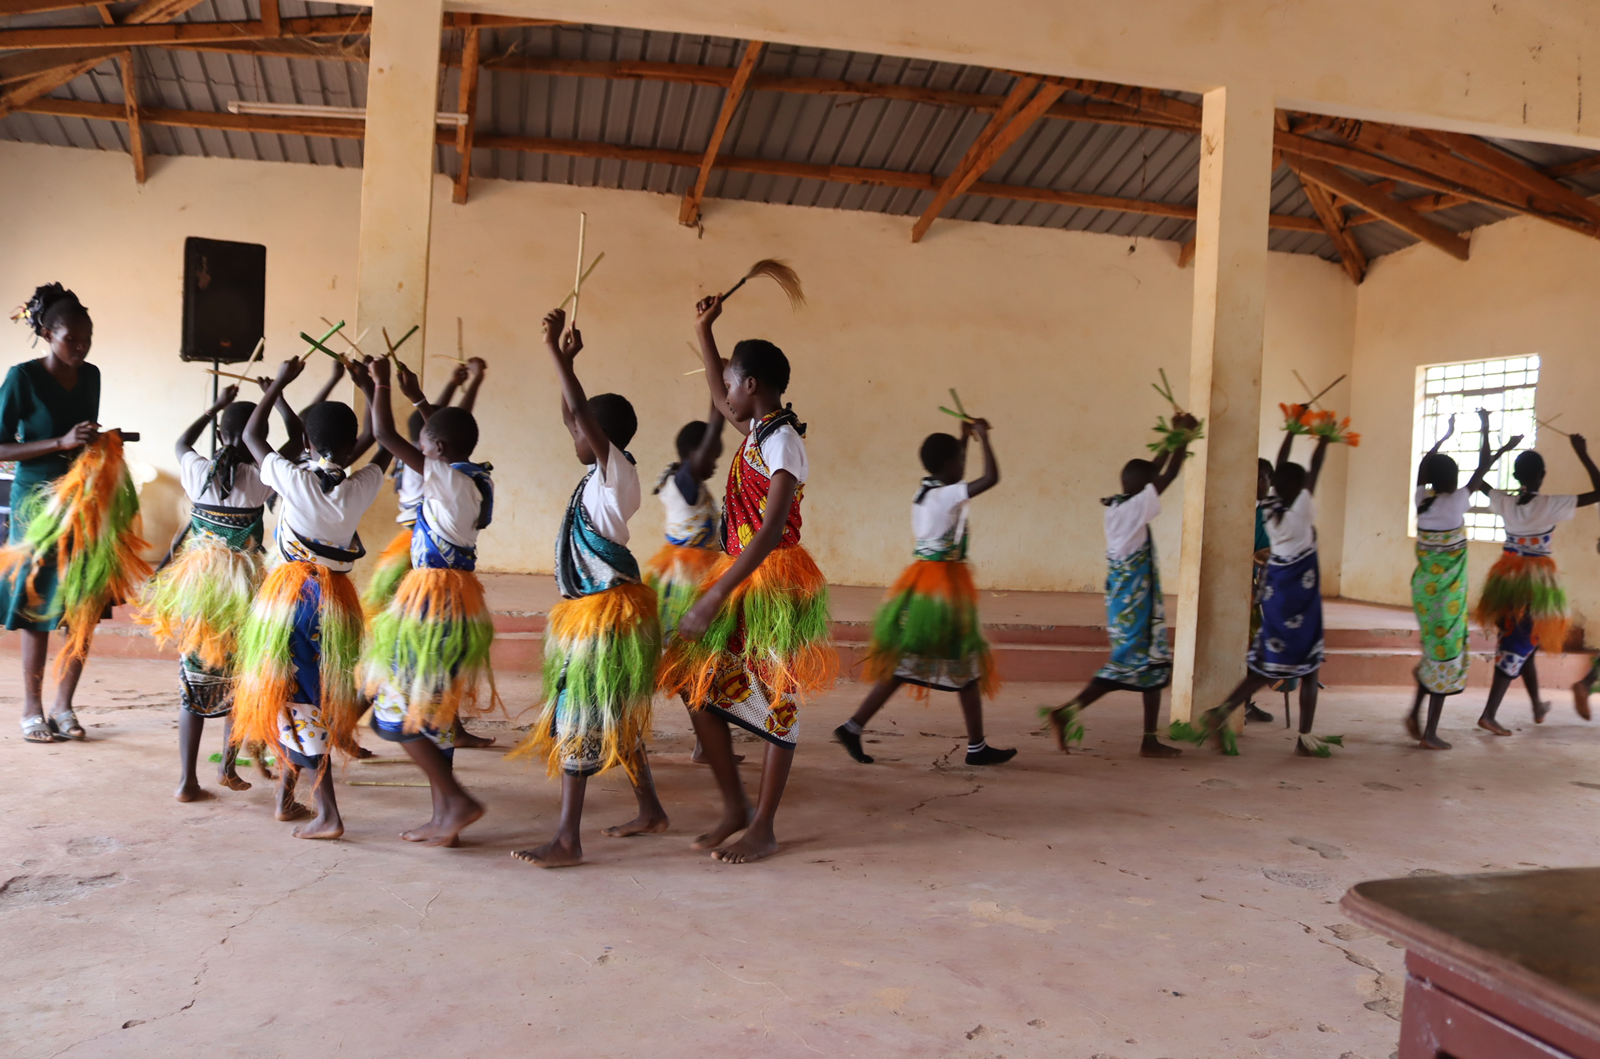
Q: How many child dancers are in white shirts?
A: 12